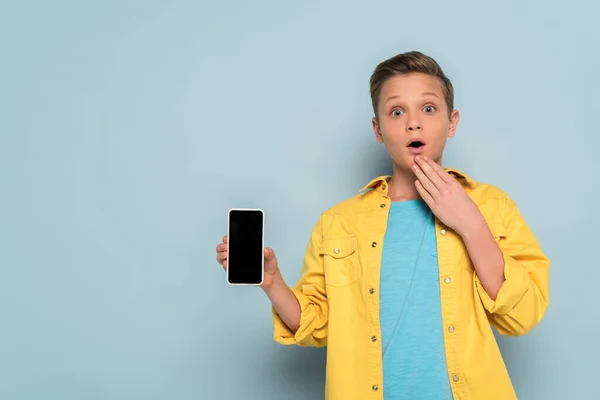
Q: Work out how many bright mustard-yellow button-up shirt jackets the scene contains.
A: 1